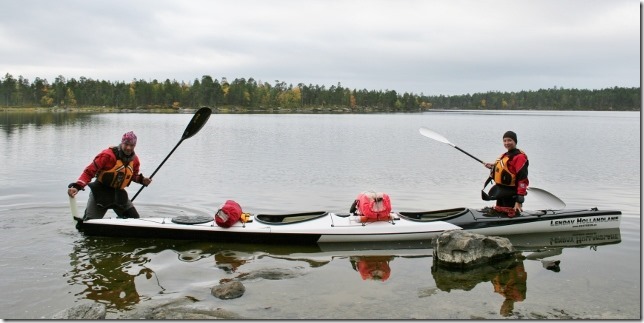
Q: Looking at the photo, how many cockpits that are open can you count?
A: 2